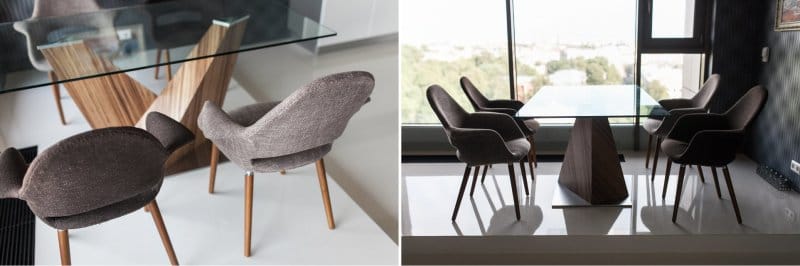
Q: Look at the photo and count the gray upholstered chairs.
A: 8